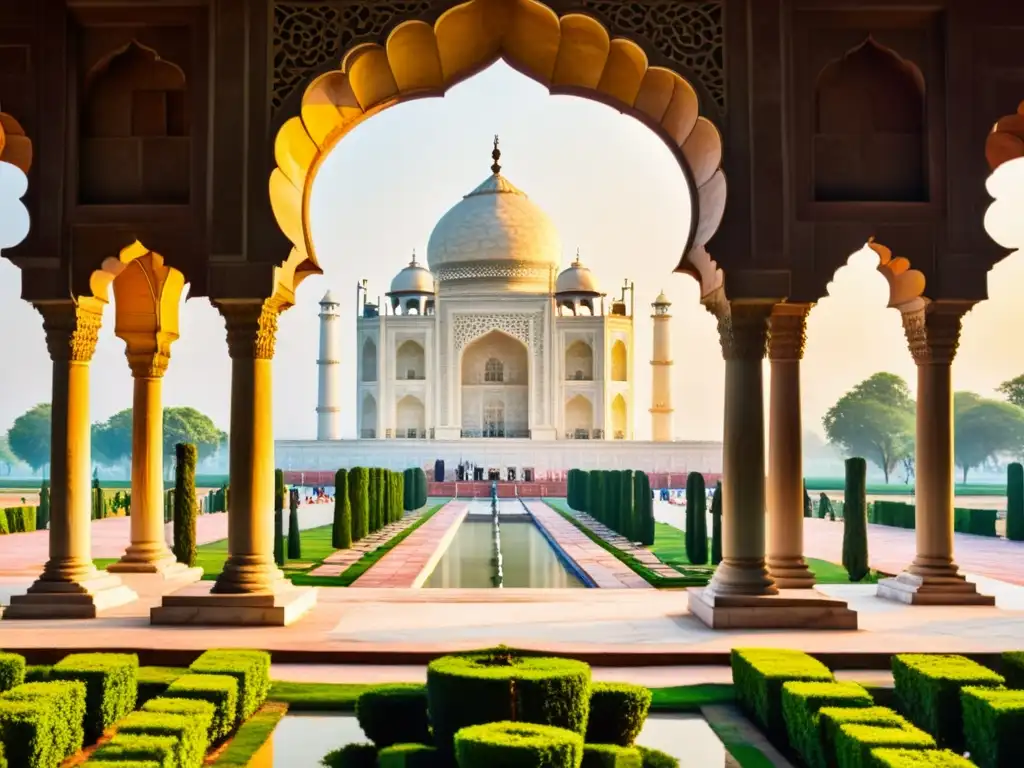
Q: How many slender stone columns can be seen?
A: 6